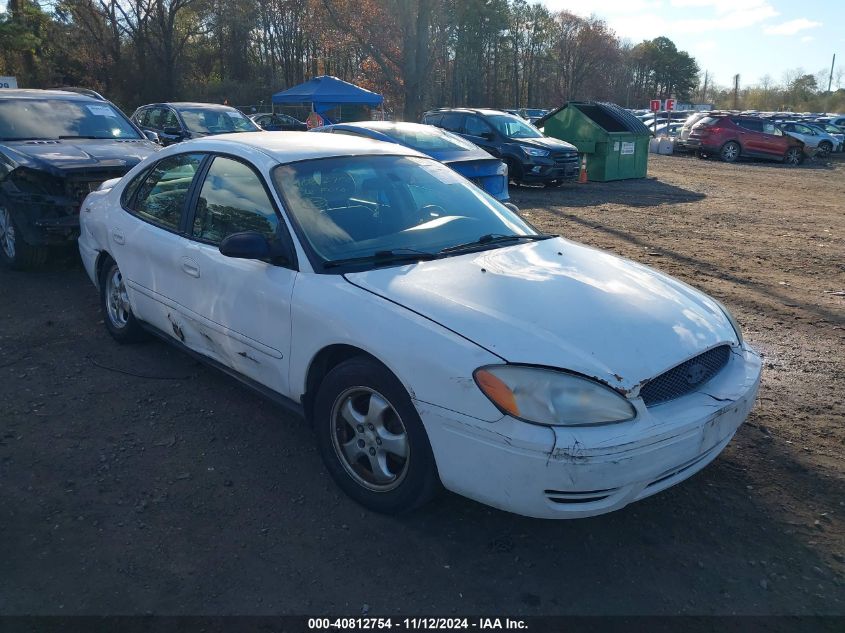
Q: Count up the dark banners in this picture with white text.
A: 1